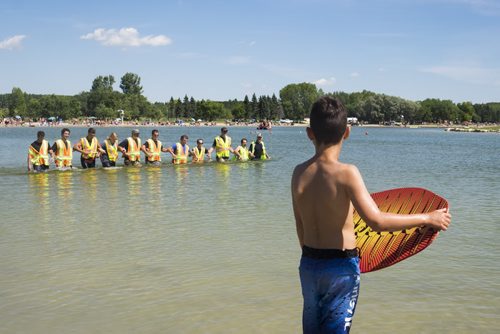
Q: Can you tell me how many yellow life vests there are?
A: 11